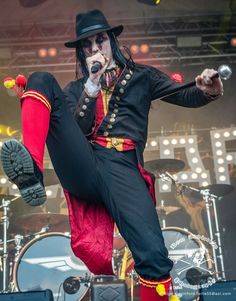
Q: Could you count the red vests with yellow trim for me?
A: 1